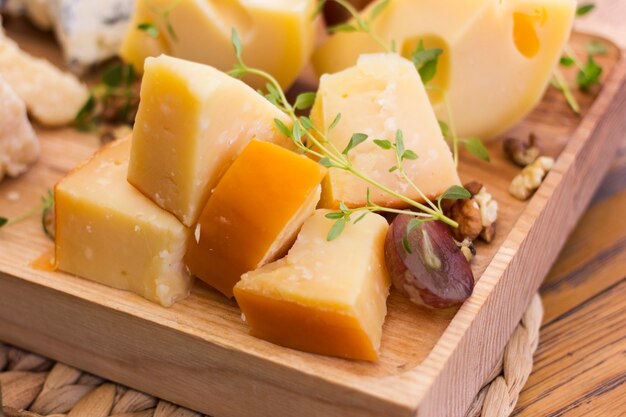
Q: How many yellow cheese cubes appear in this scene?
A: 5